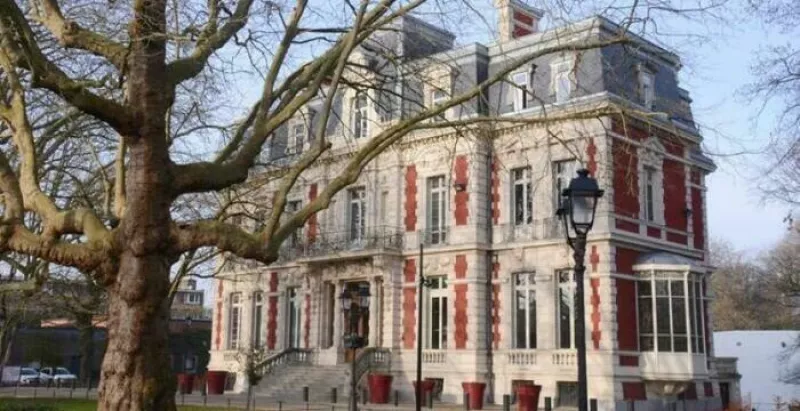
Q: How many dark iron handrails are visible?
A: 2